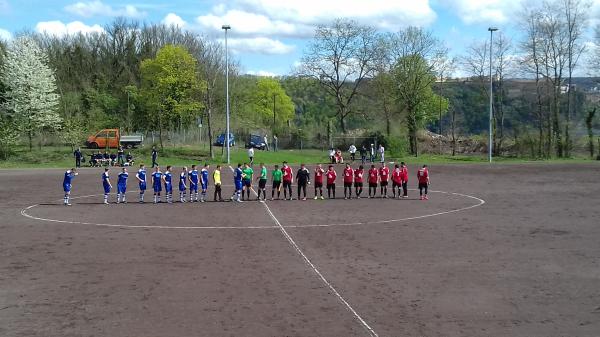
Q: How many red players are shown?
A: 10